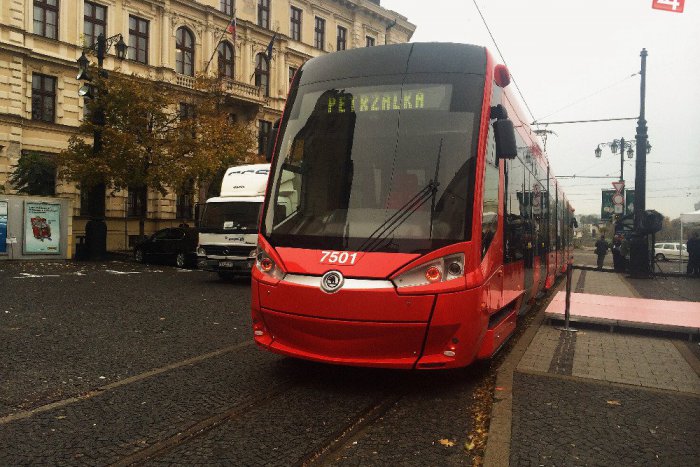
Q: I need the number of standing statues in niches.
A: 0